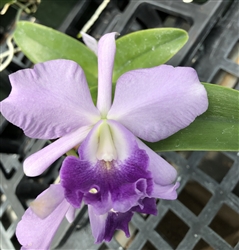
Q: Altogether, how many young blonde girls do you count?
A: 0